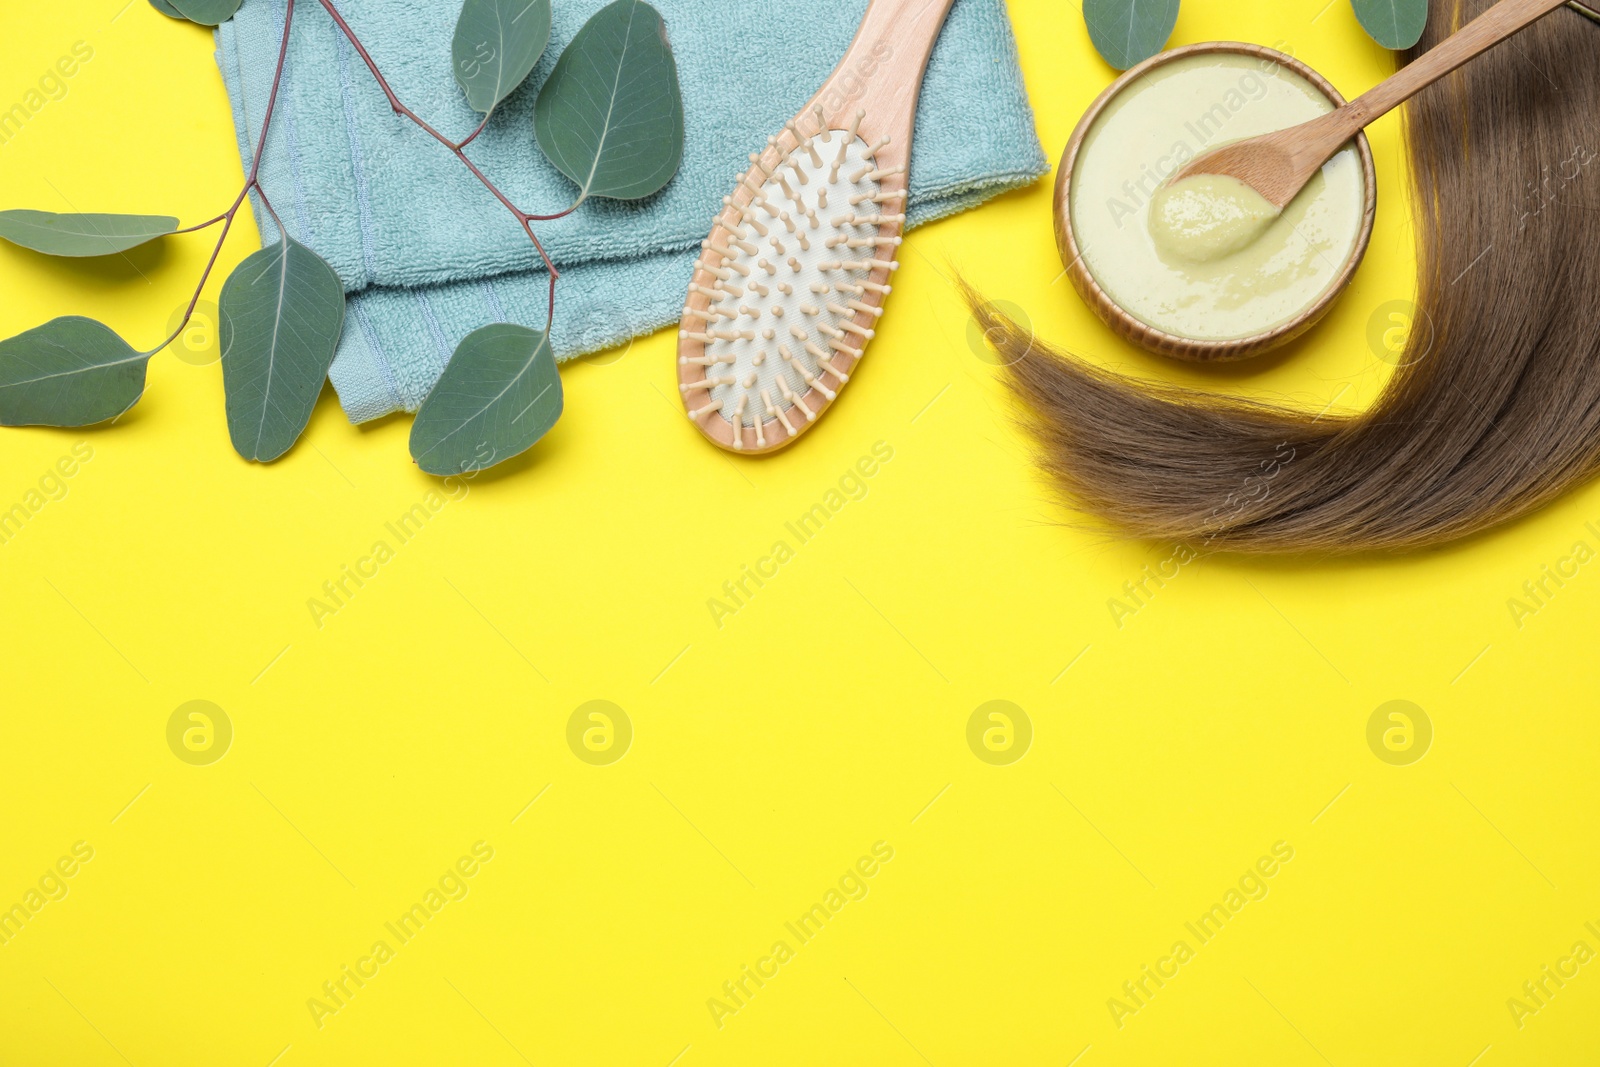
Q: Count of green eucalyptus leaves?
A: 10